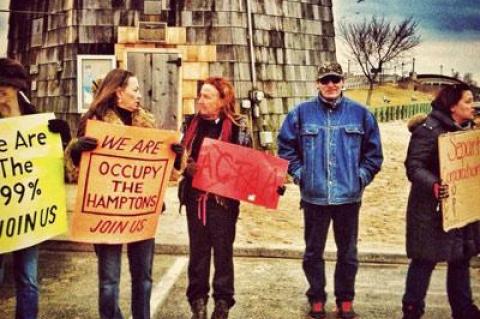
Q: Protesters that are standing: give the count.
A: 5